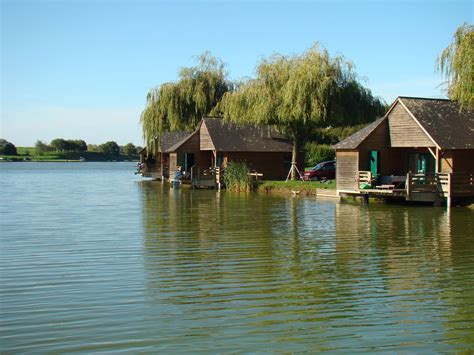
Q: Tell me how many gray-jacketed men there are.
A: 0